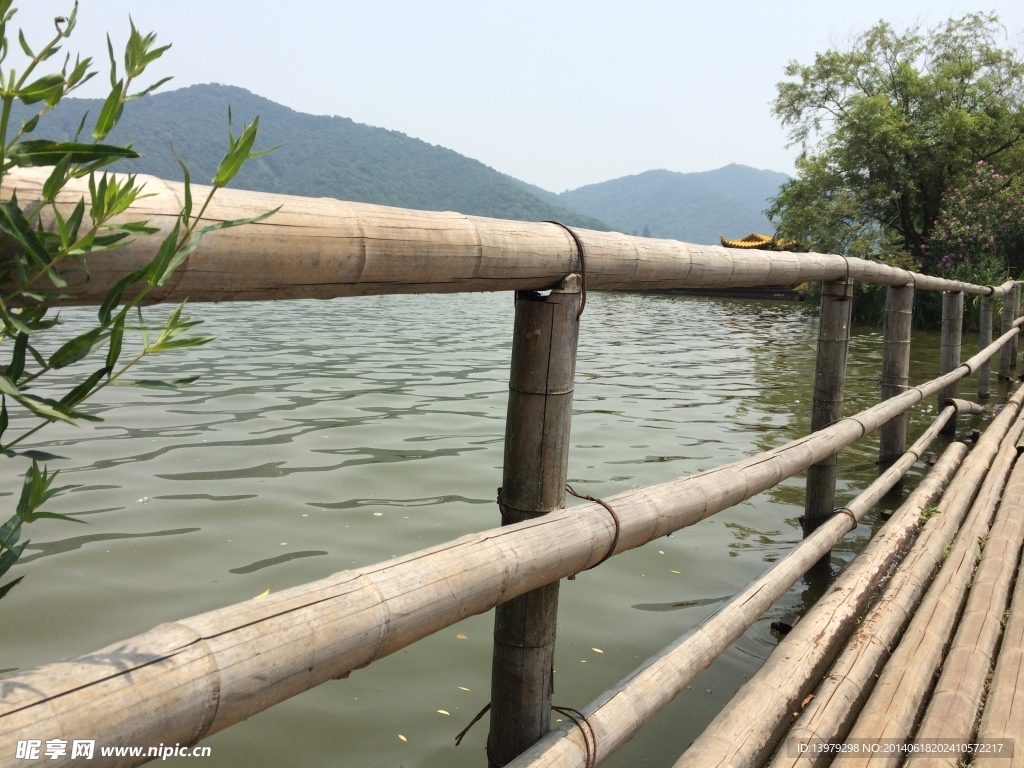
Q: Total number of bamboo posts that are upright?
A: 7